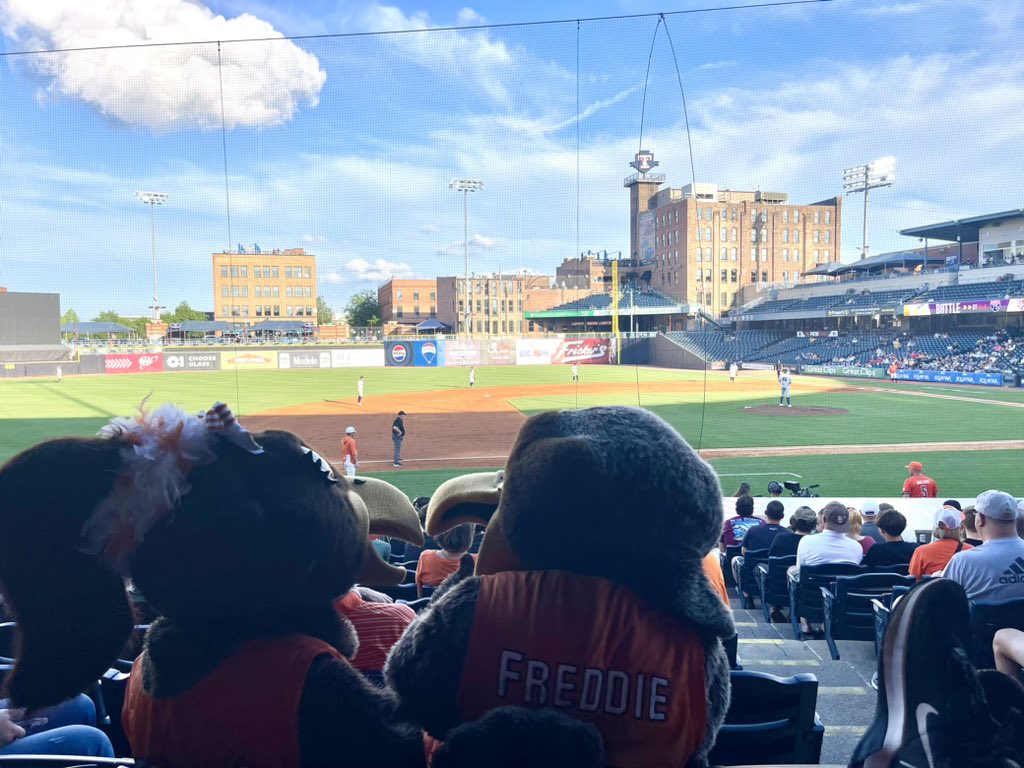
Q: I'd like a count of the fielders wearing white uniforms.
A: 6